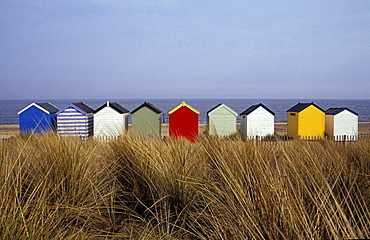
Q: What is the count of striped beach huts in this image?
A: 1